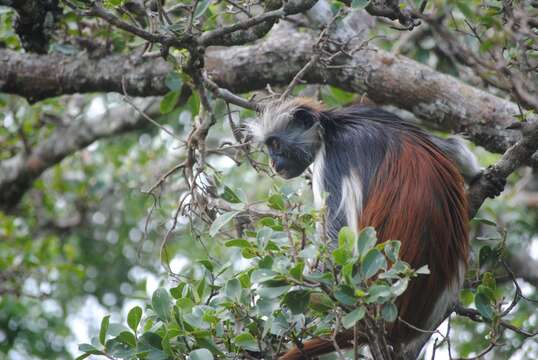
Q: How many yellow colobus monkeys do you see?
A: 0